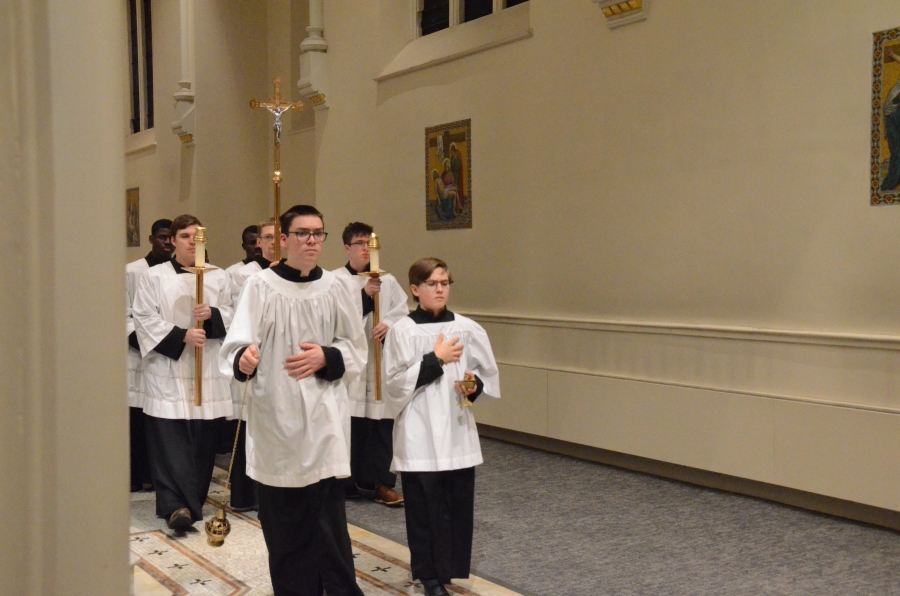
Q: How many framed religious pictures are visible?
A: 3